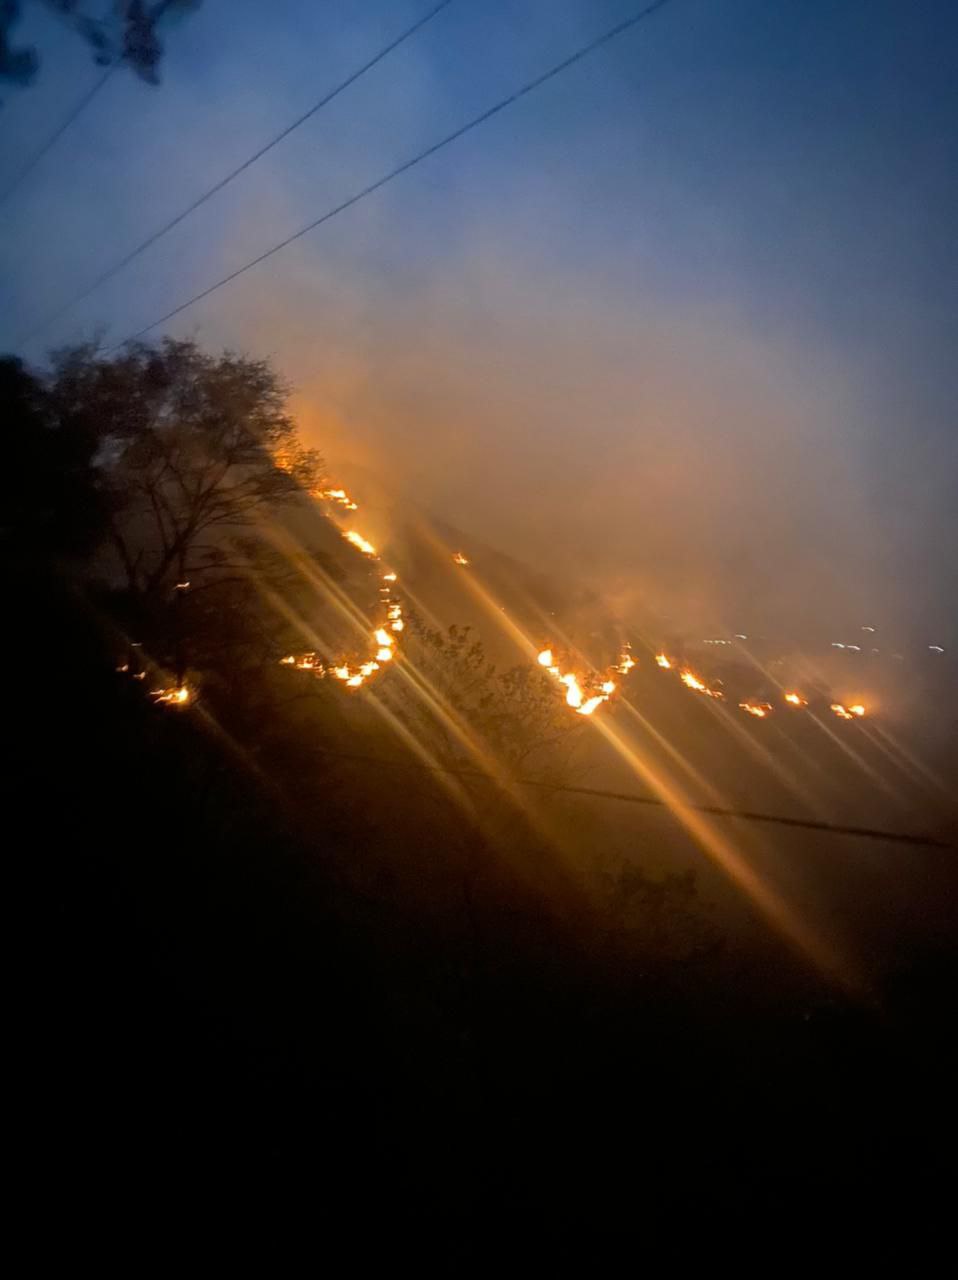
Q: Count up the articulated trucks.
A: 0